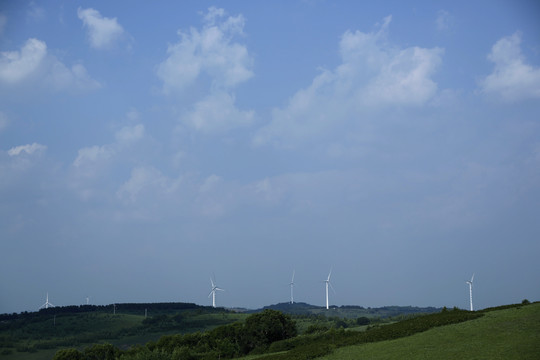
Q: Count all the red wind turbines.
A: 0